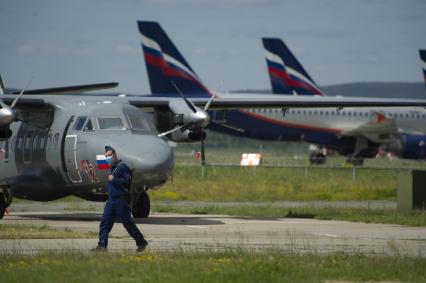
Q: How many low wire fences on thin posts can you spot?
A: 1